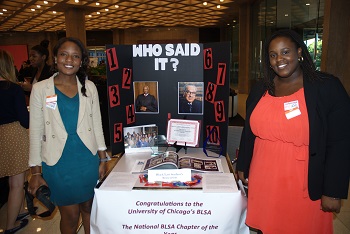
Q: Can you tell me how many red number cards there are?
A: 10